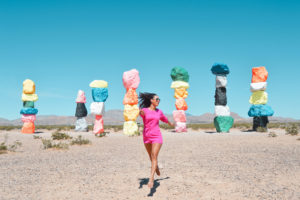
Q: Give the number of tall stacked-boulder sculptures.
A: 7